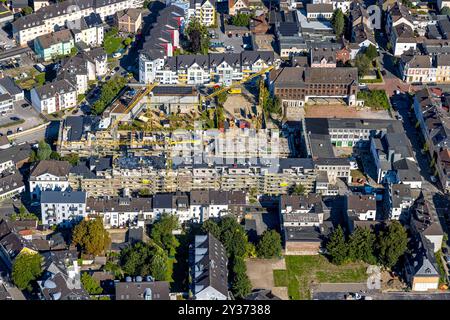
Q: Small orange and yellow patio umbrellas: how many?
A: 0